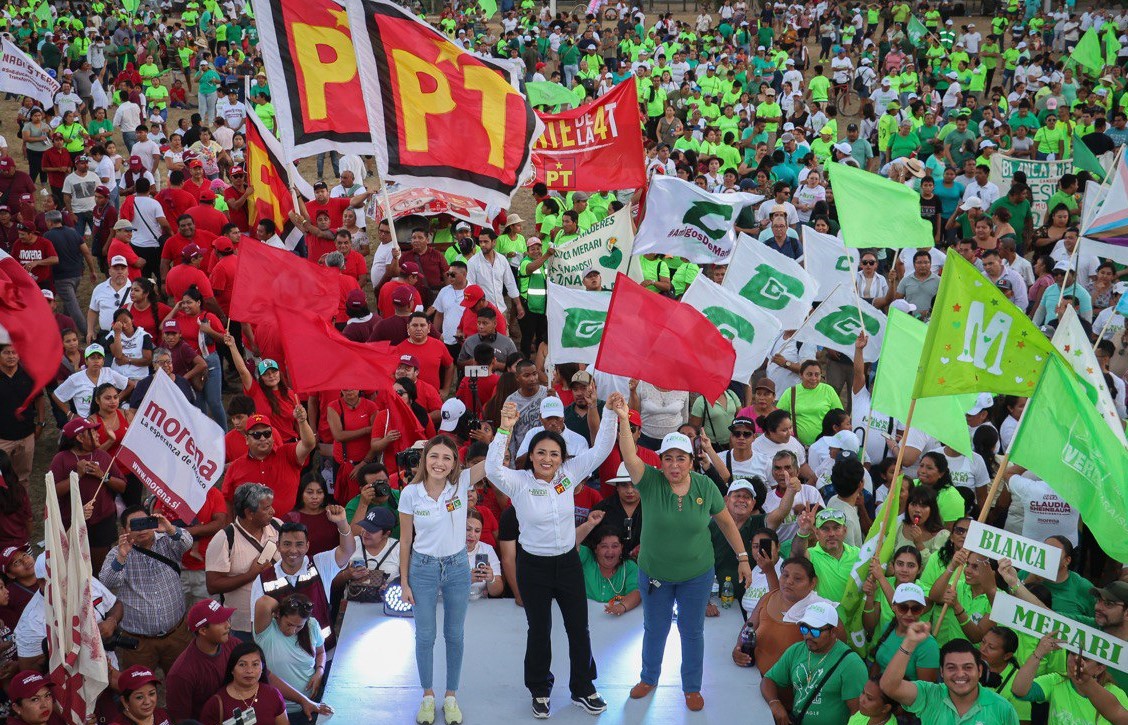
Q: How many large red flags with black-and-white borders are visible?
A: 3